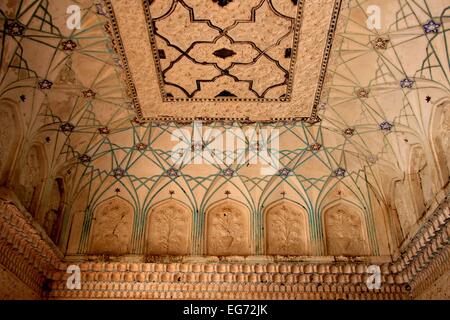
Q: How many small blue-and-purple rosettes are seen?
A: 13